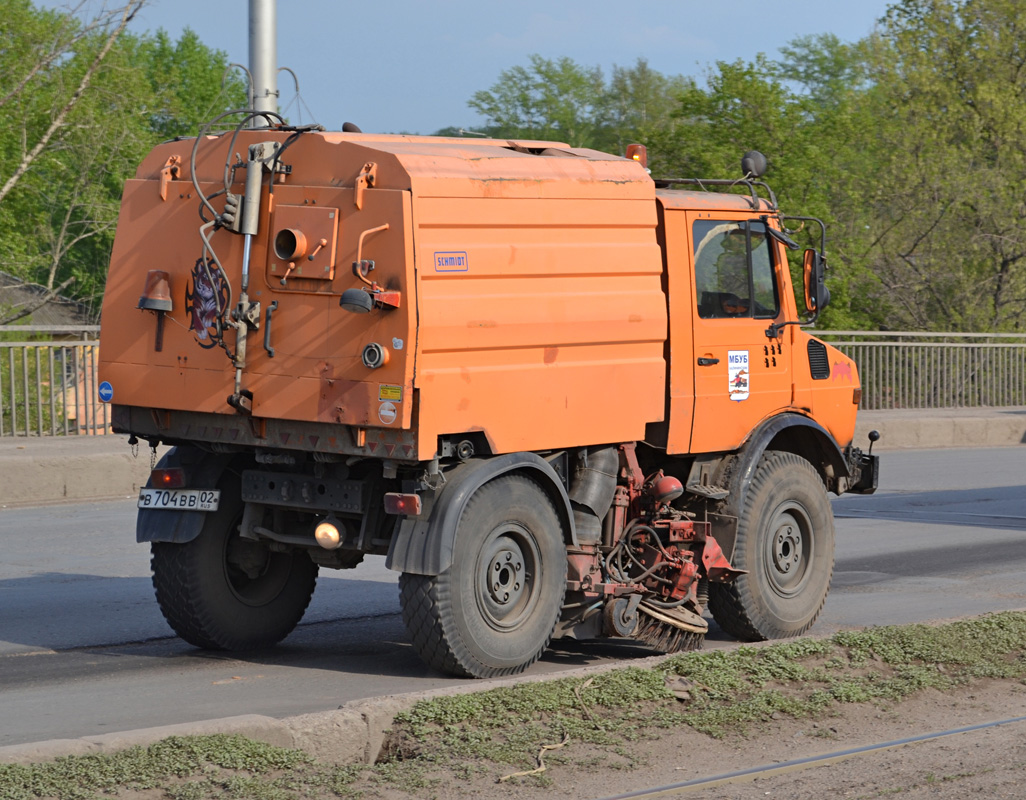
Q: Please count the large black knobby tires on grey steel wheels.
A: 3